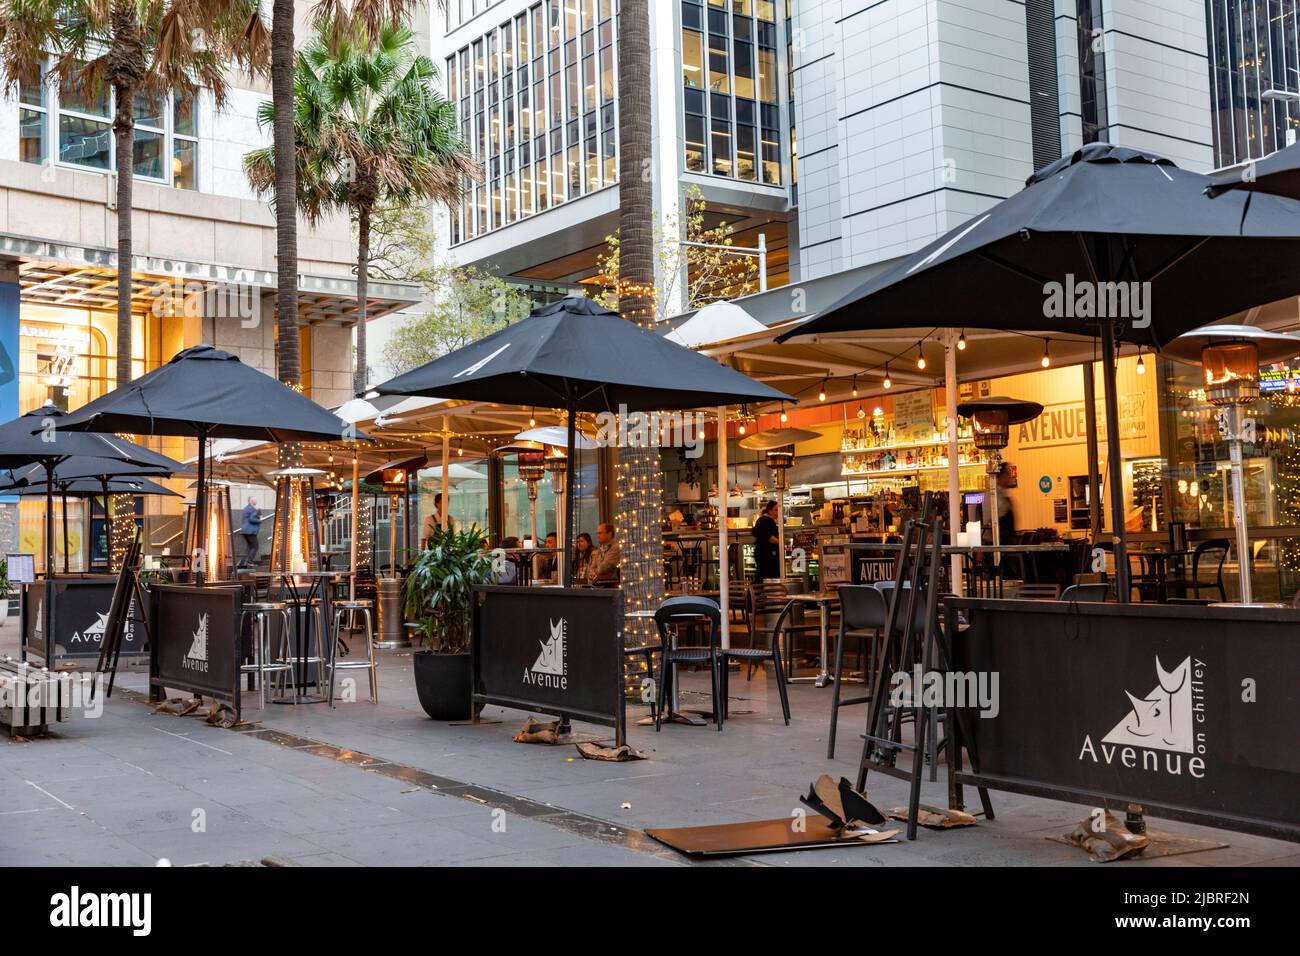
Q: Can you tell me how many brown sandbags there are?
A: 6